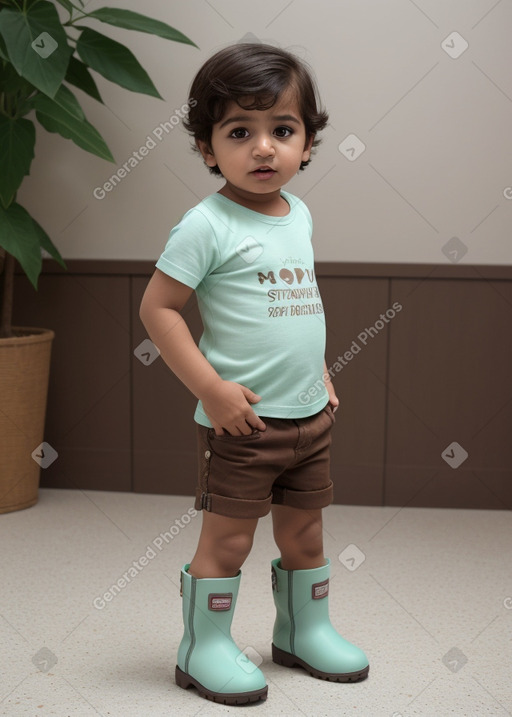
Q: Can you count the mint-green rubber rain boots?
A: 2